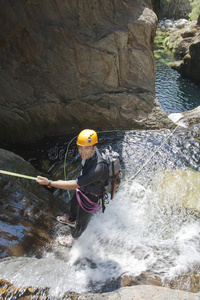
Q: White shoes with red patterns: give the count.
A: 2